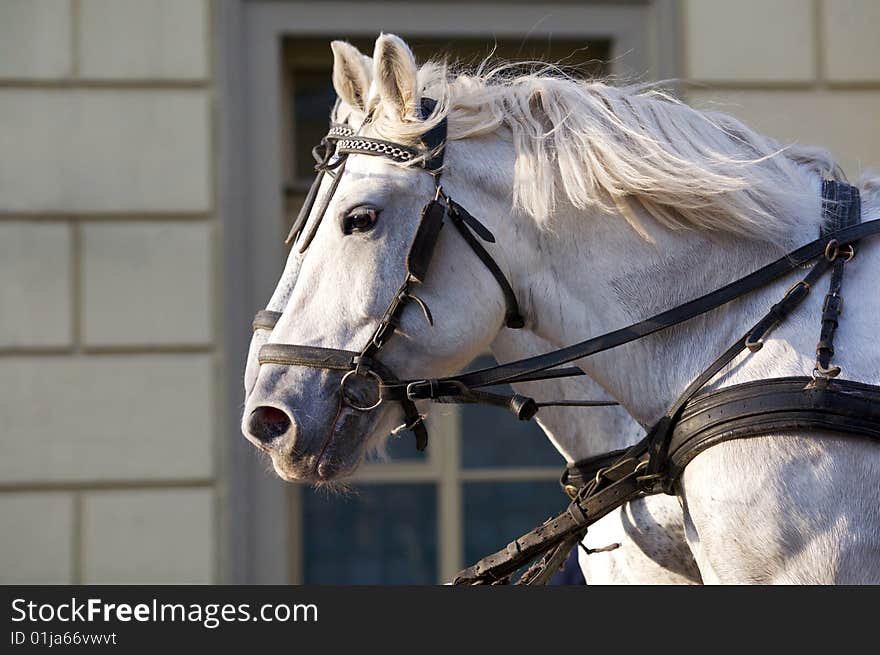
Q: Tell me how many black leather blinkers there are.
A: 1